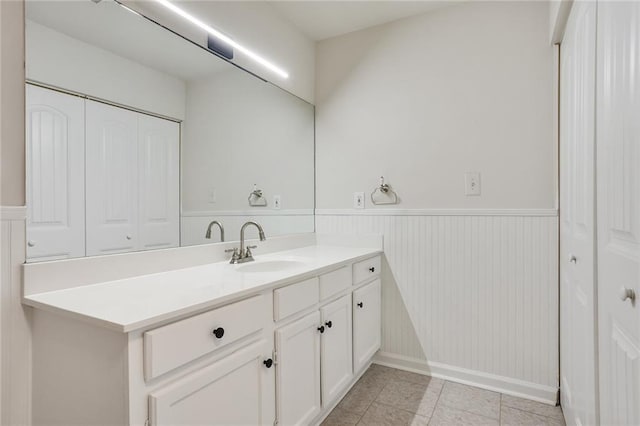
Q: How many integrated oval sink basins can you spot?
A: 1